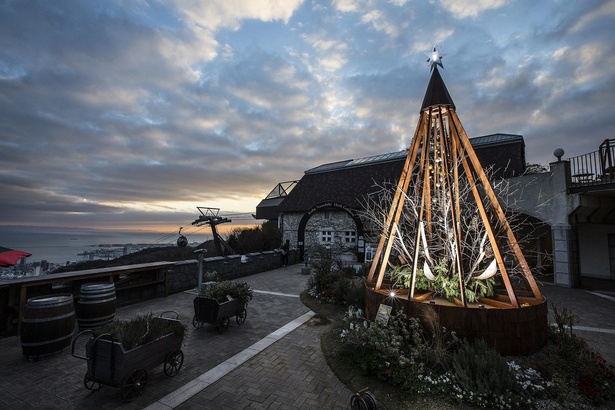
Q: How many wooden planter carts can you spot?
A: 2